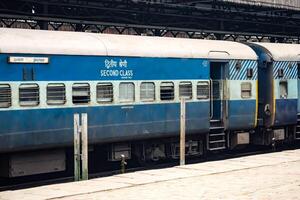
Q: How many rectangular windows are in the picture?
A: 12